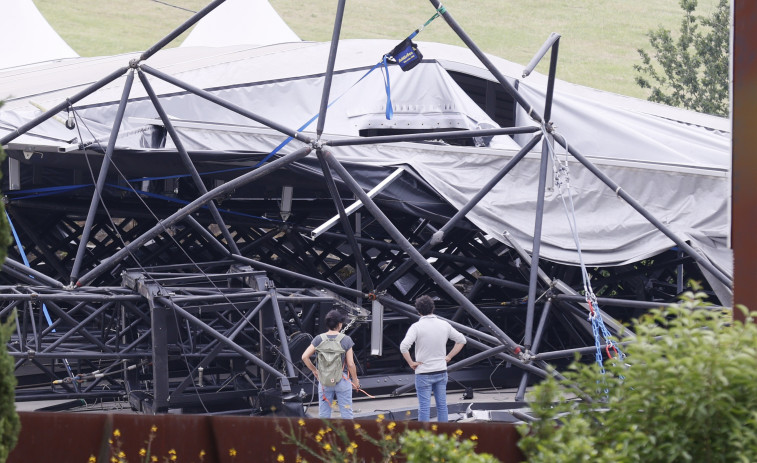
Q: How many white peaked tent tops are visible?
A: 2